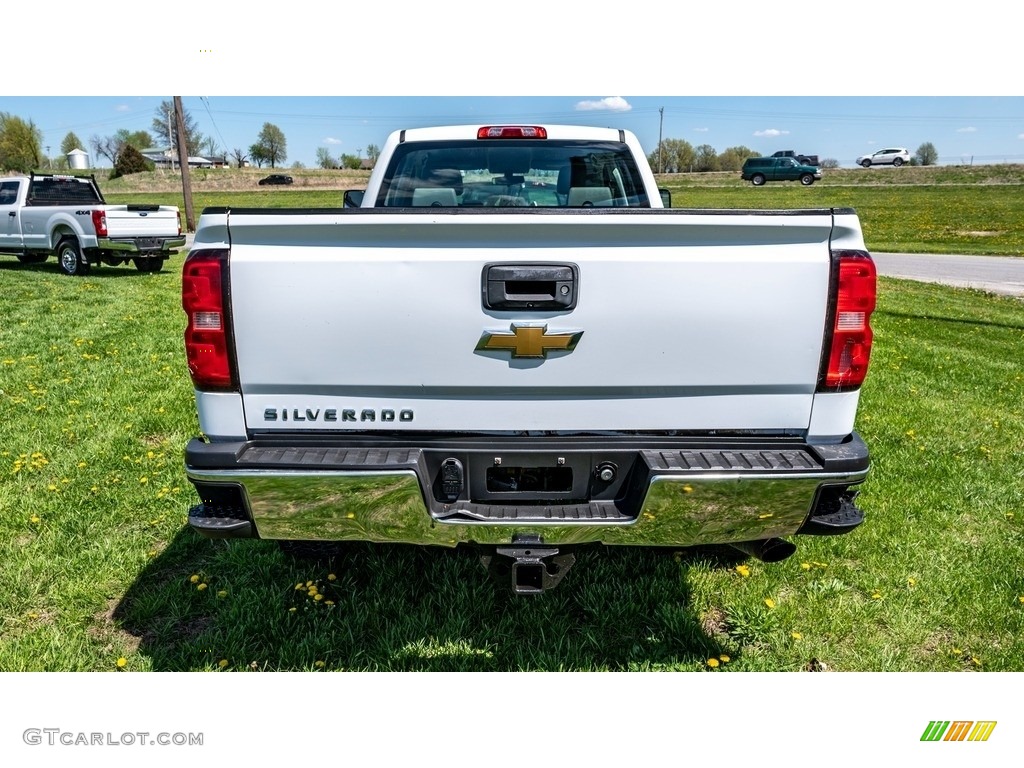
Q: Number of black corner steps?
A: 2